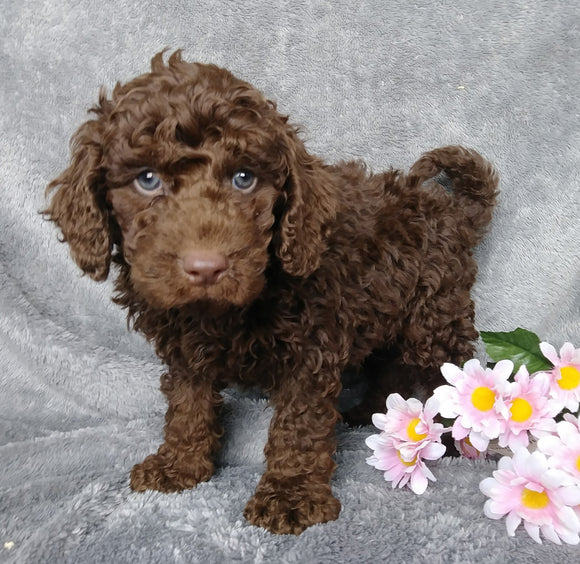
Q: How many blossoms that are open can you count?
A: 7